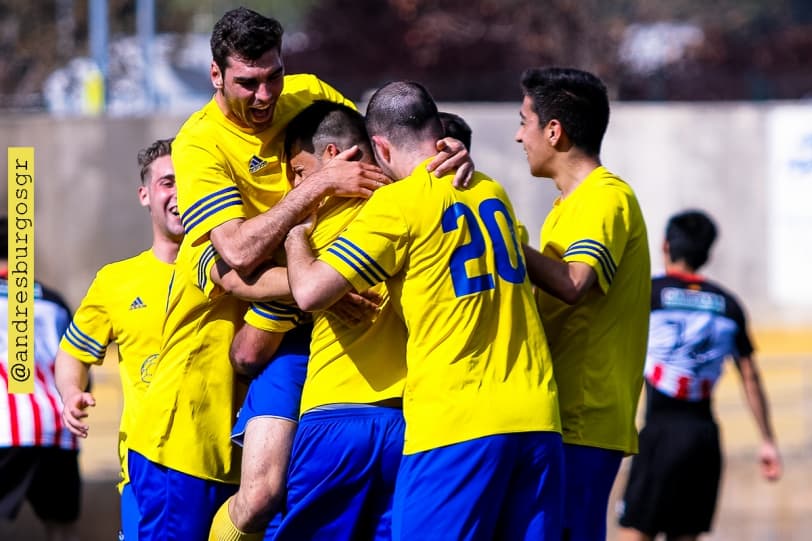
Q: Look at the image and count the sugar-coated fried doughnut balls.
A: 0